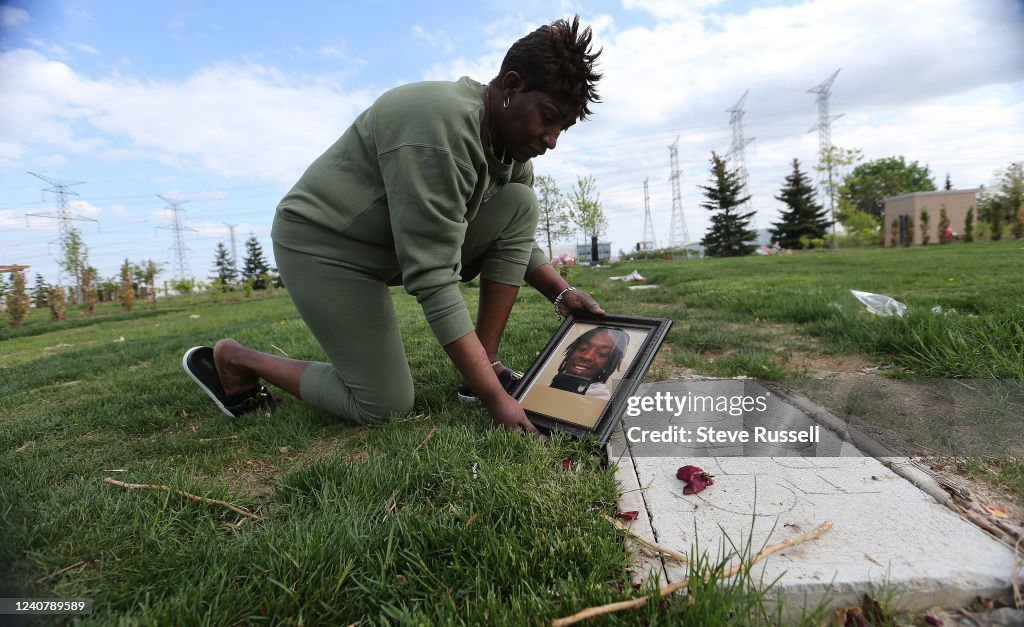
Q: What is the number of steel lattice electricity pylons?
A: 7